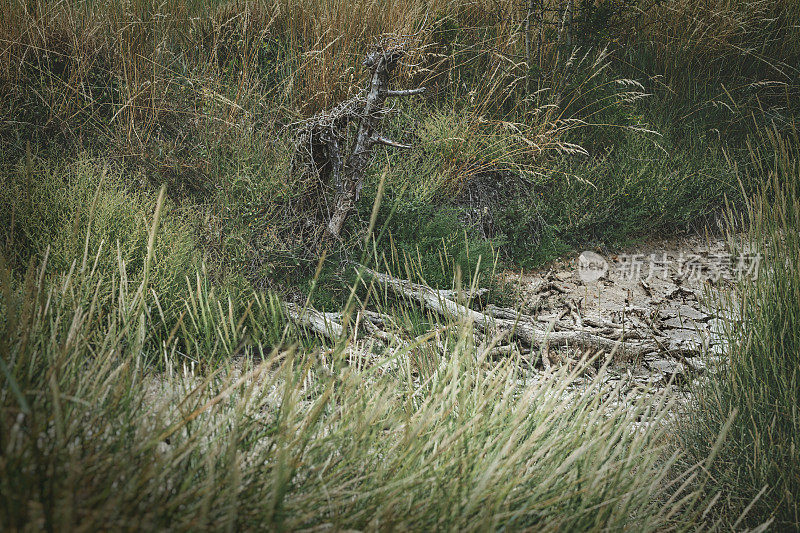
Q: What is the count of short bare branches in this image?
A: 2